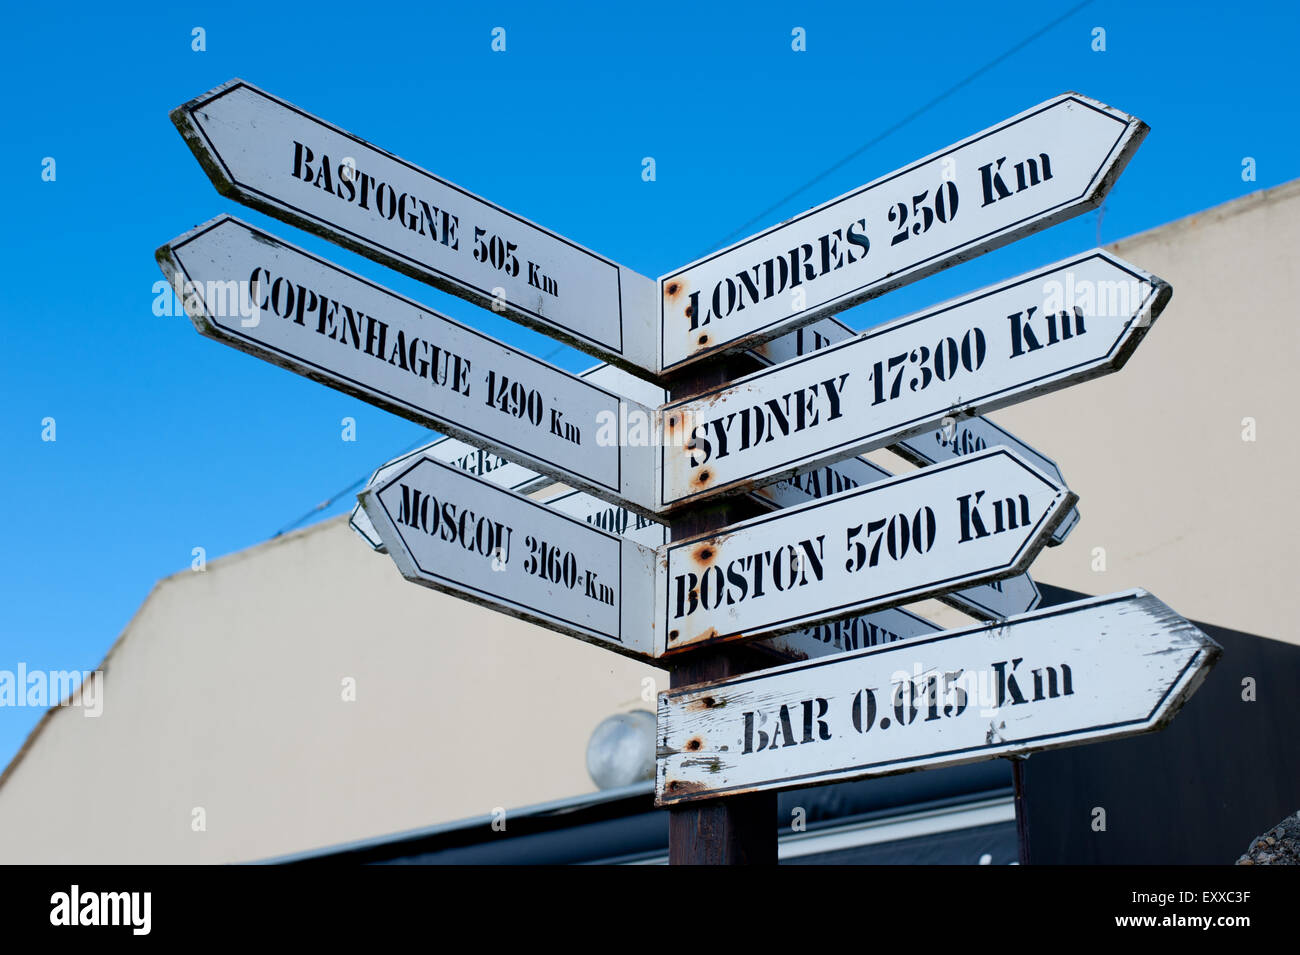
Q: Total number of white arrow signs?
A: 12